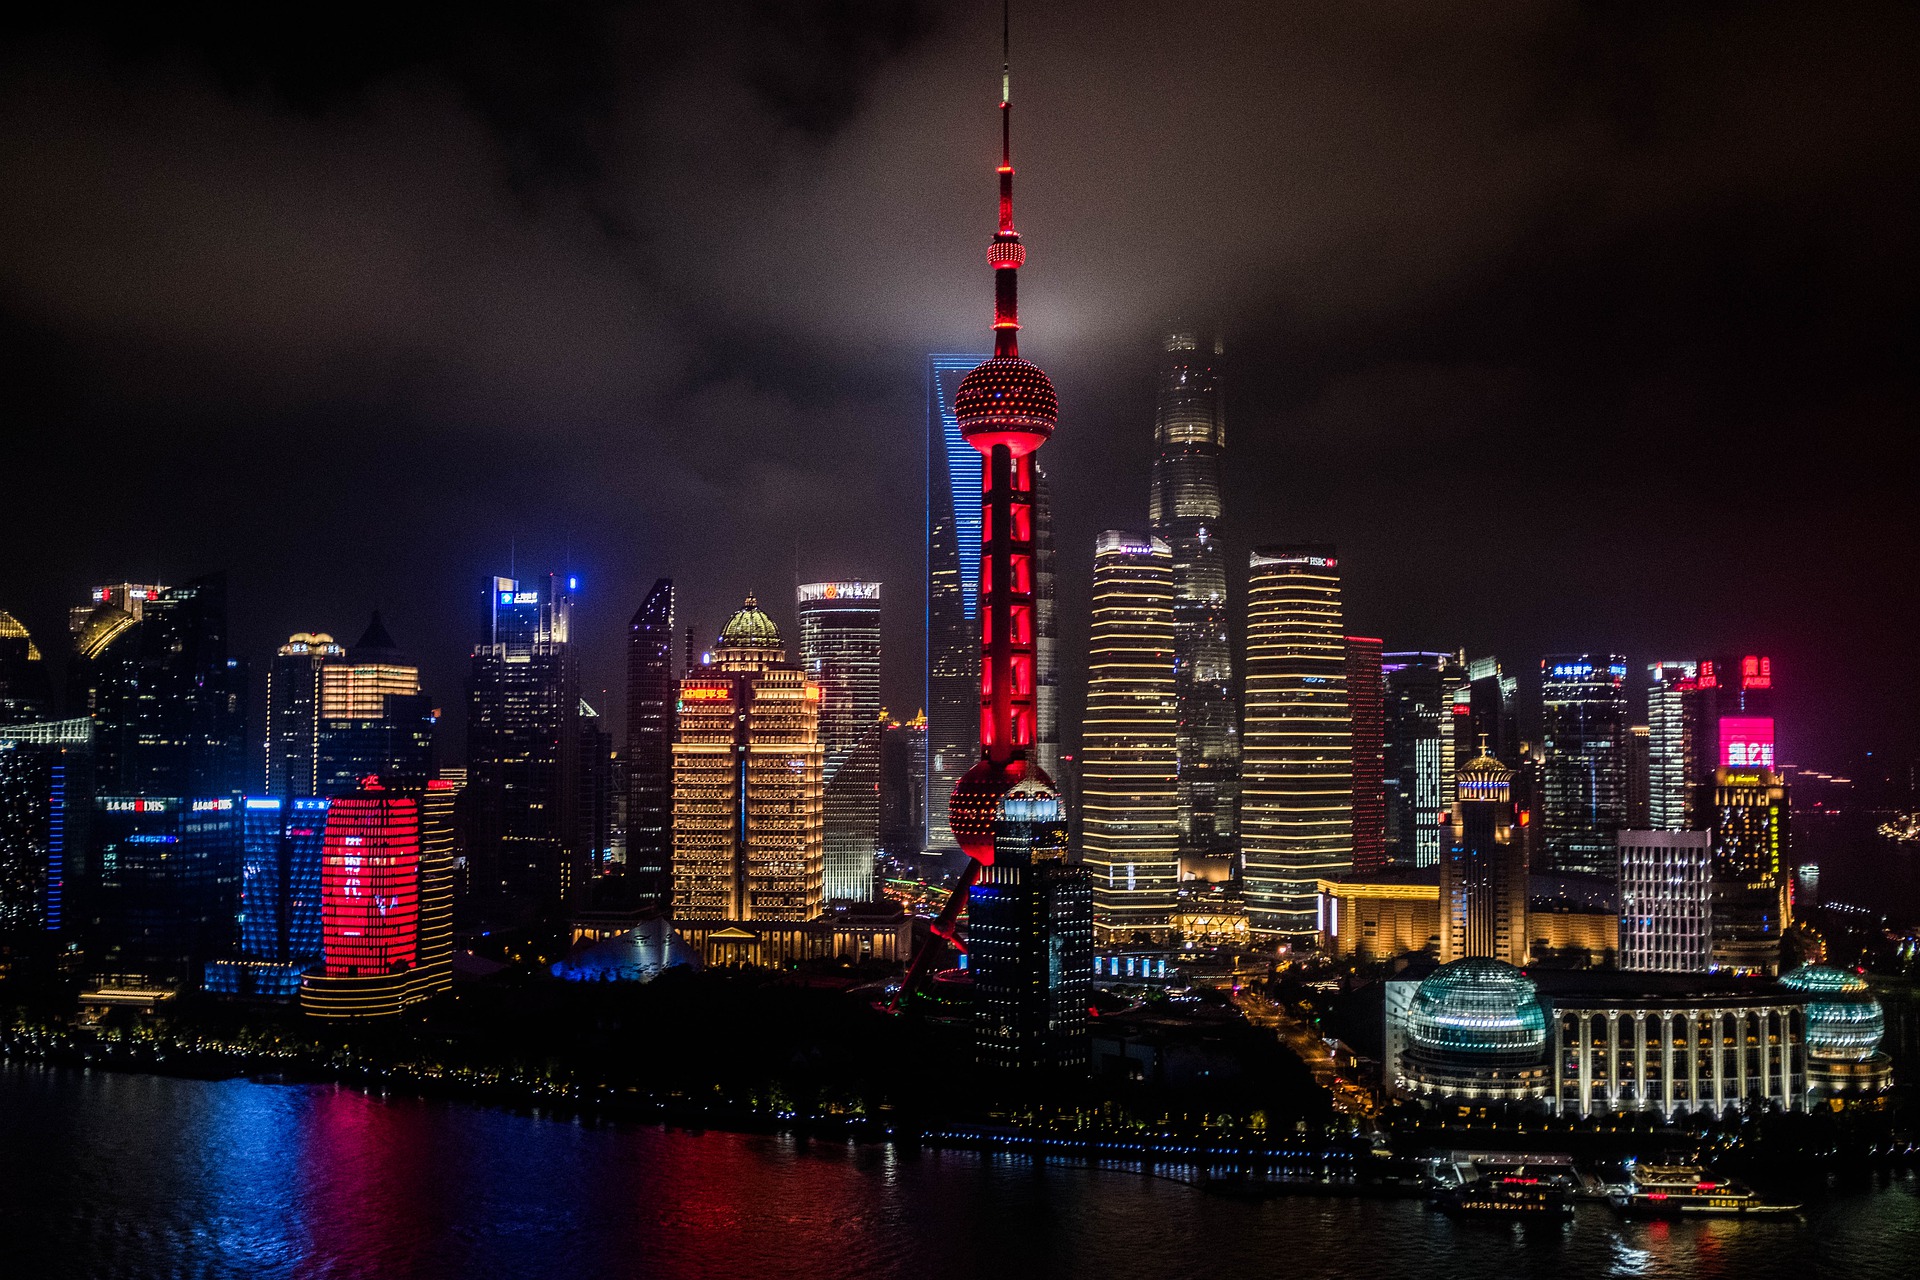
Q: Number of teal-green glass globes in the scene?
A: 2